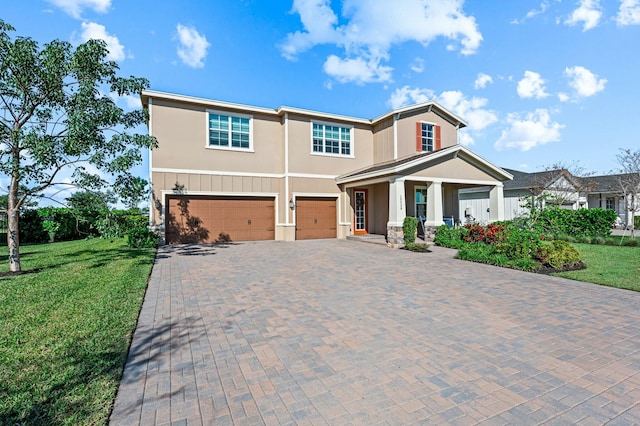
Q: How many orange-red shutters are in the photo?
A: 2